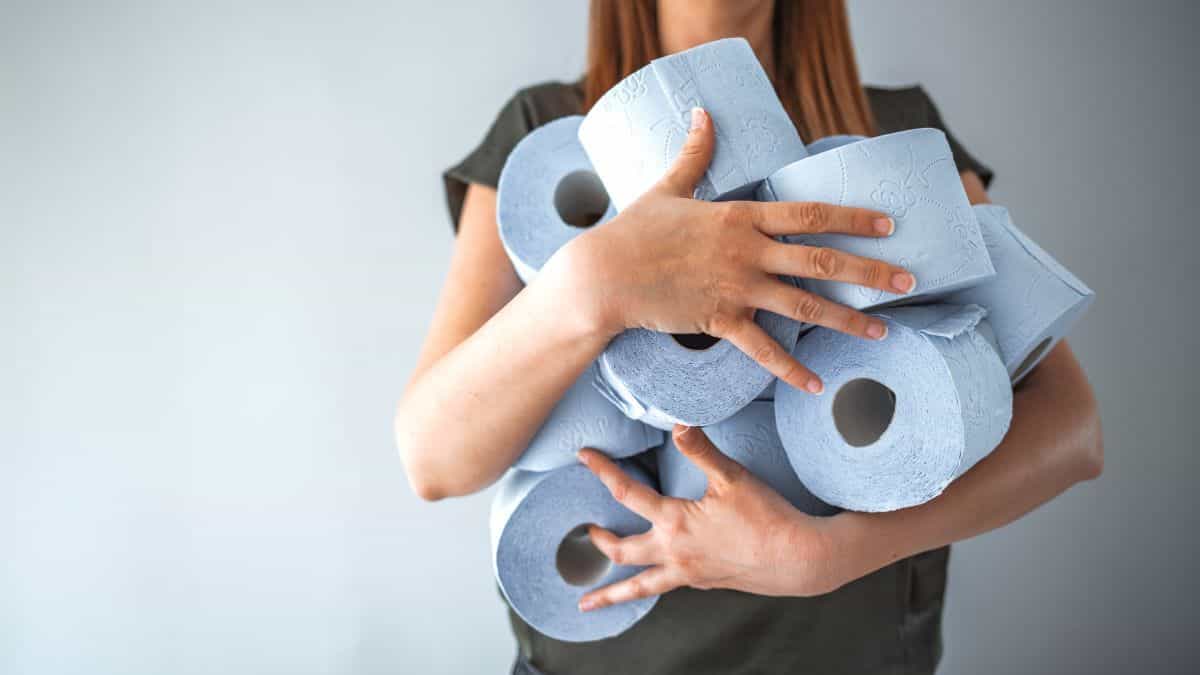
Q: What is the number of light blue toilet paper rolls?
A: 10